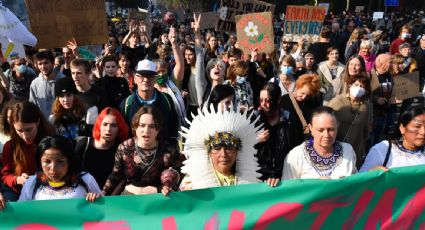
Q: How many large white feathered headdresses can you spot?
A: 1